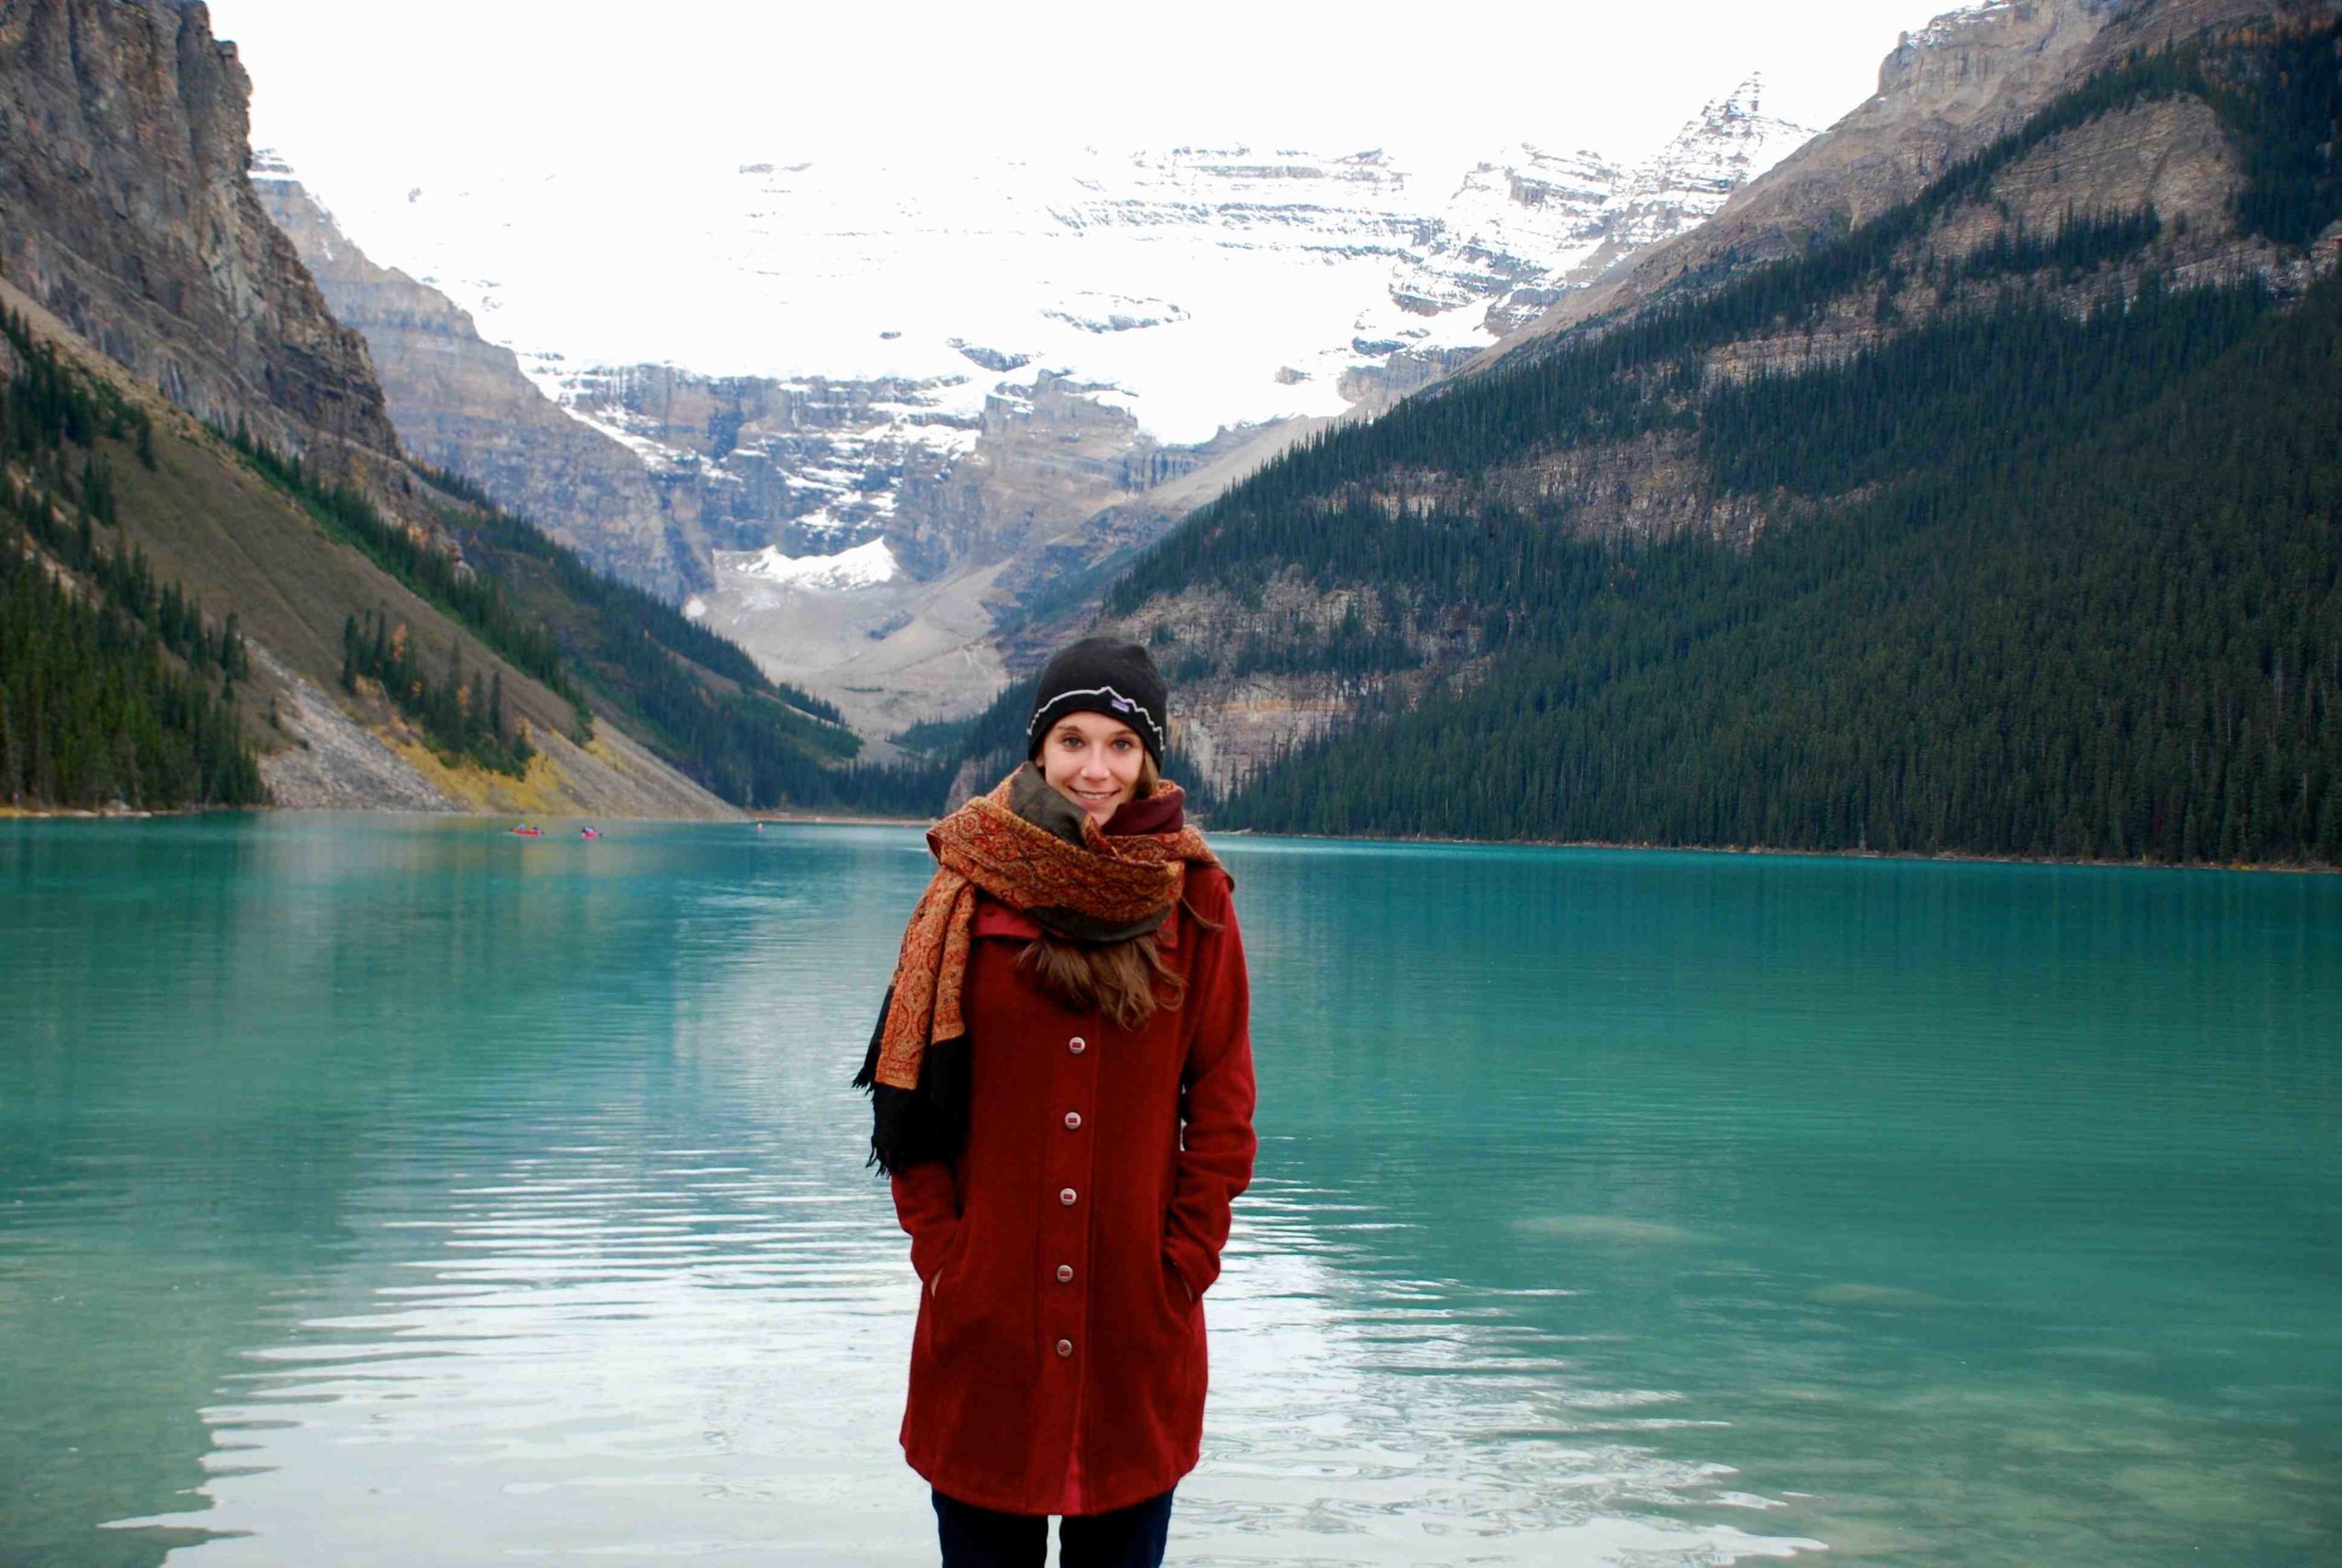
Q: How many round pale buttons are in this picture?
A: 5